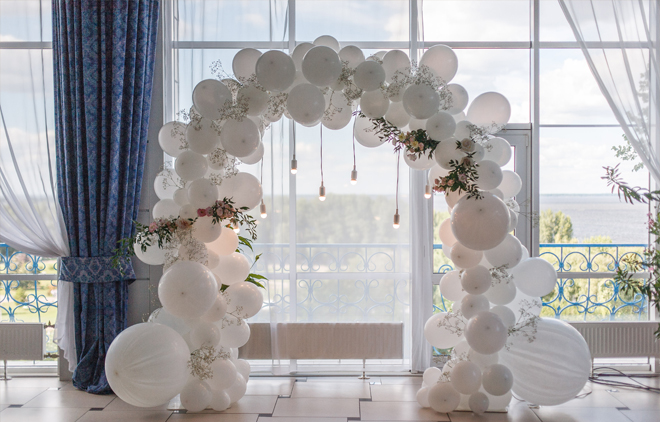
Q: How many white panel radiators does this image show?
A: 3